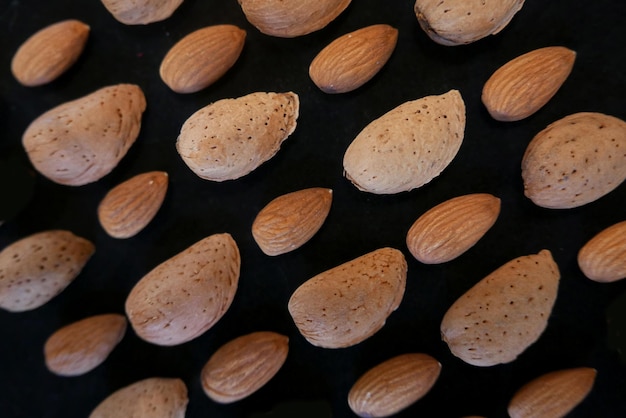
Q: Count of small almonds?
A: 12